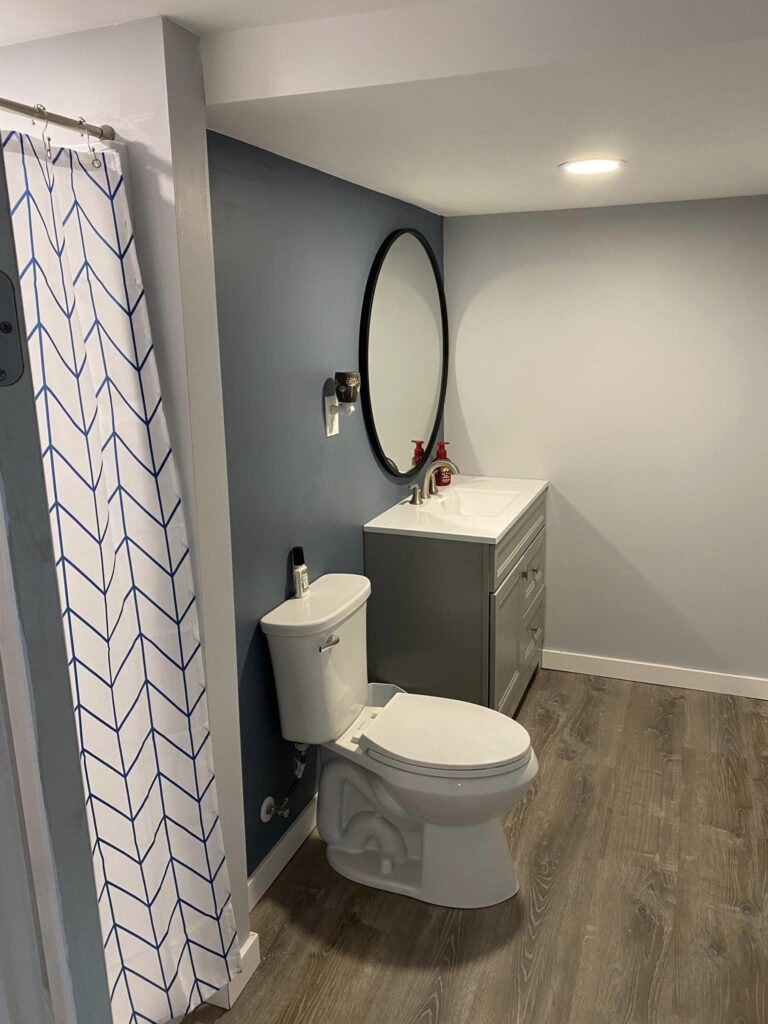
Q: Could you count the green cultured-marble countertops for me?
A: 0